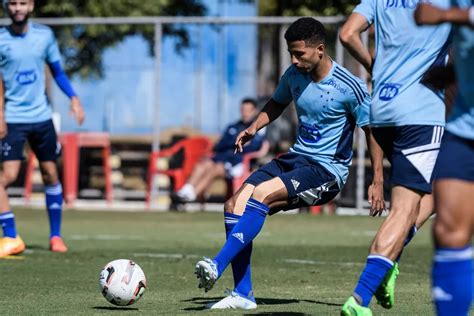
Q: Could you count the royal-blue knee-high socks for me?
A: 7